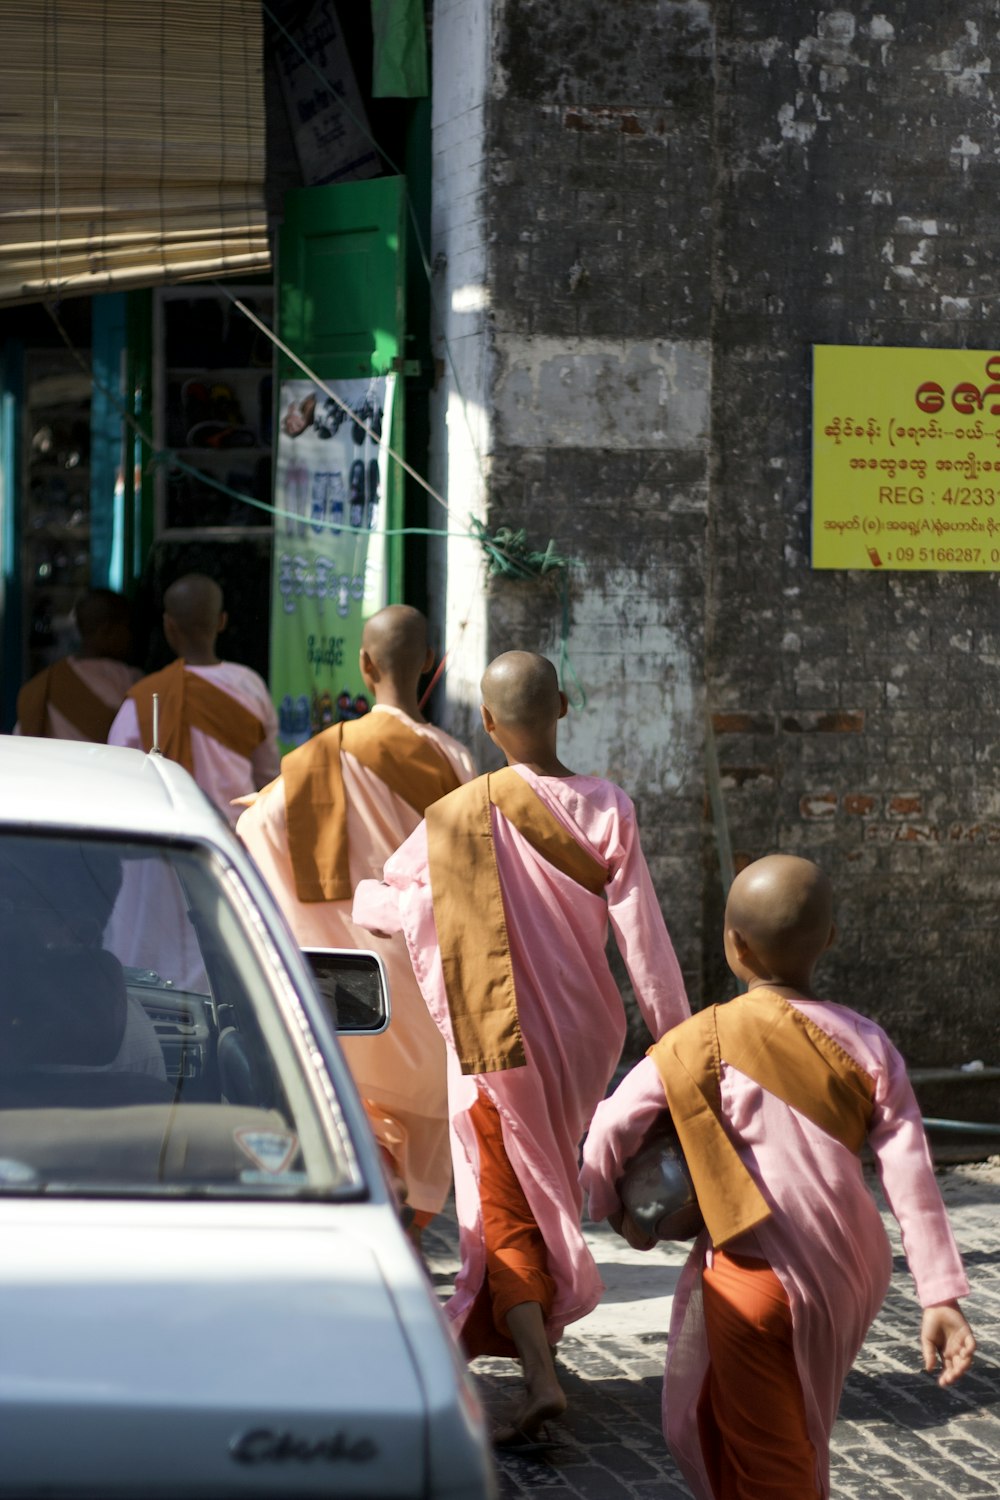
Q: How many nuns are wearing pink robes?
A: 5